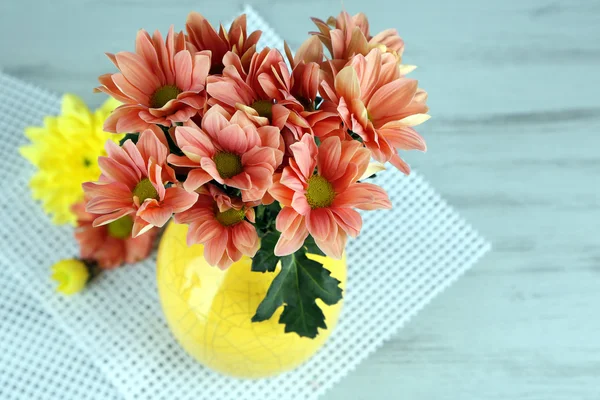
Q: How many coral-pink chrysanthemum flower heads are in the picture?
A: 11